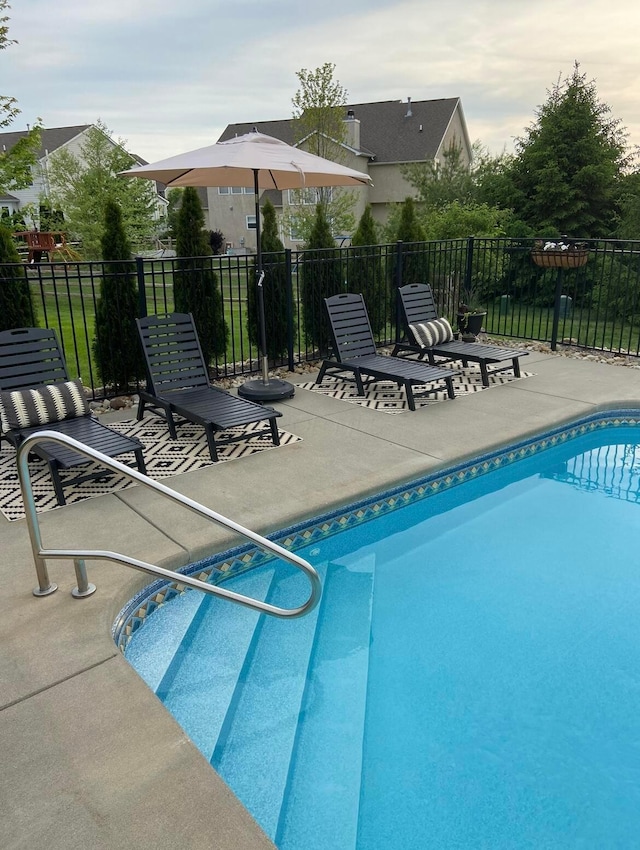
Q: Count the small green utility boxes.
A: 2